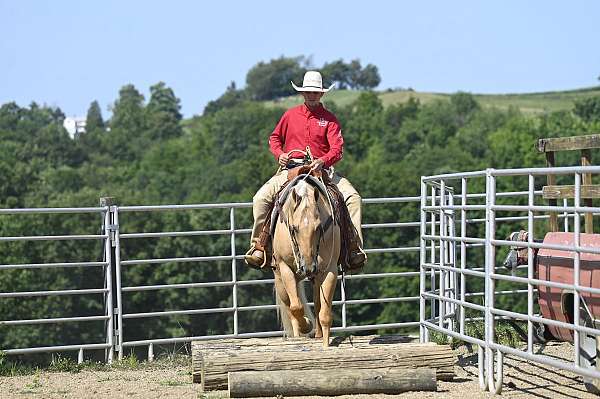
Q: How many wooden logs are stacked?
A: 3